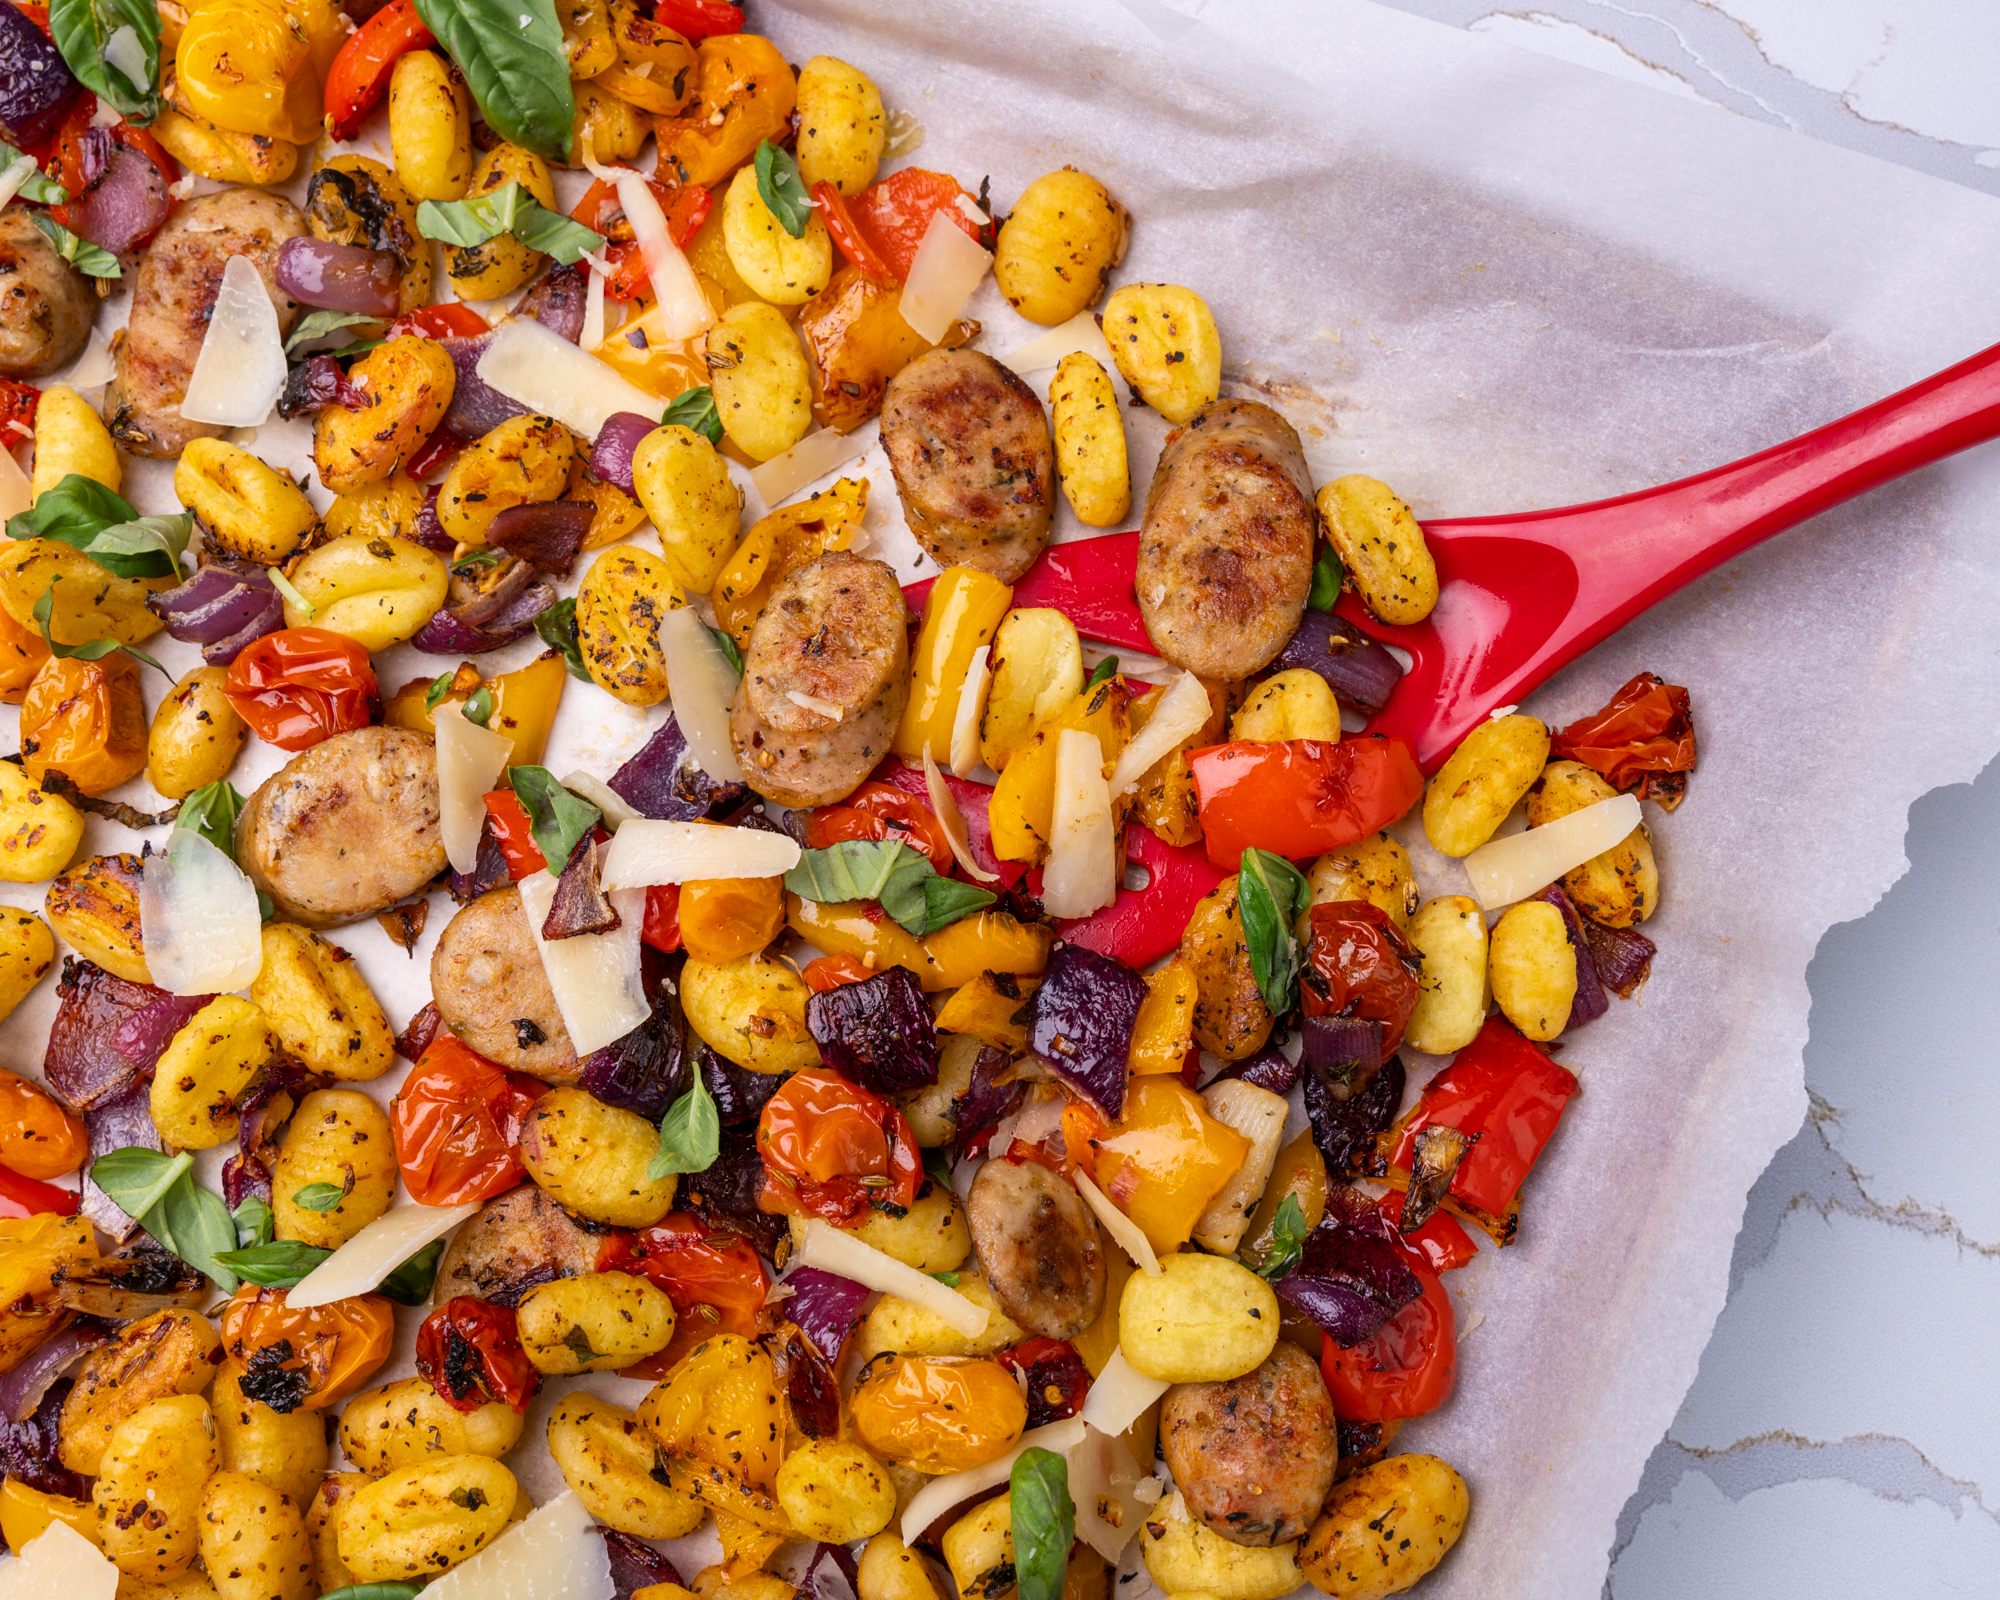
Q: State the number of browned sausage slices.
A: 10